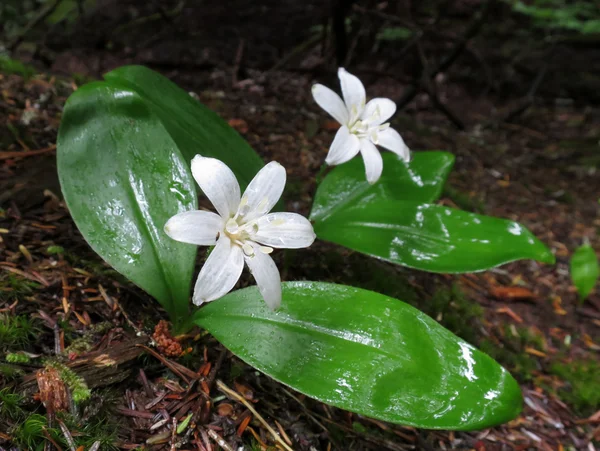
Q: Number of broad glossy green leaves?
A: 5